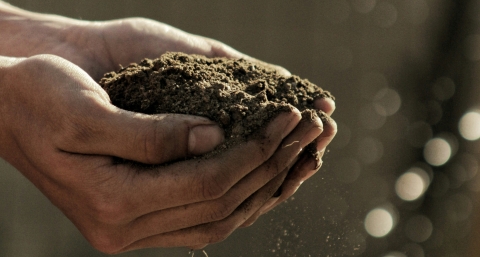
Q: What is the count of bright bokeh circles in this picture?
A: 4